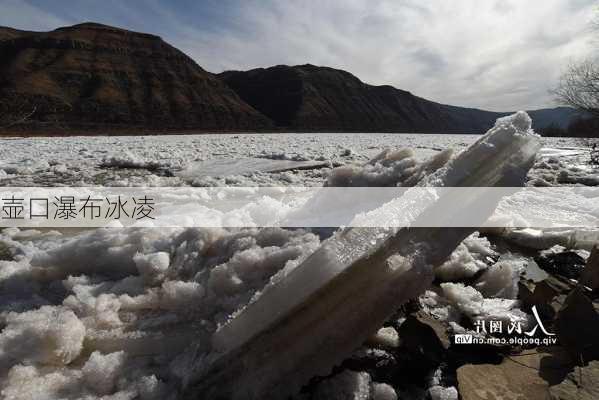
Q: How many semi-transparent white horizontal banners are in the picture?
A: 1